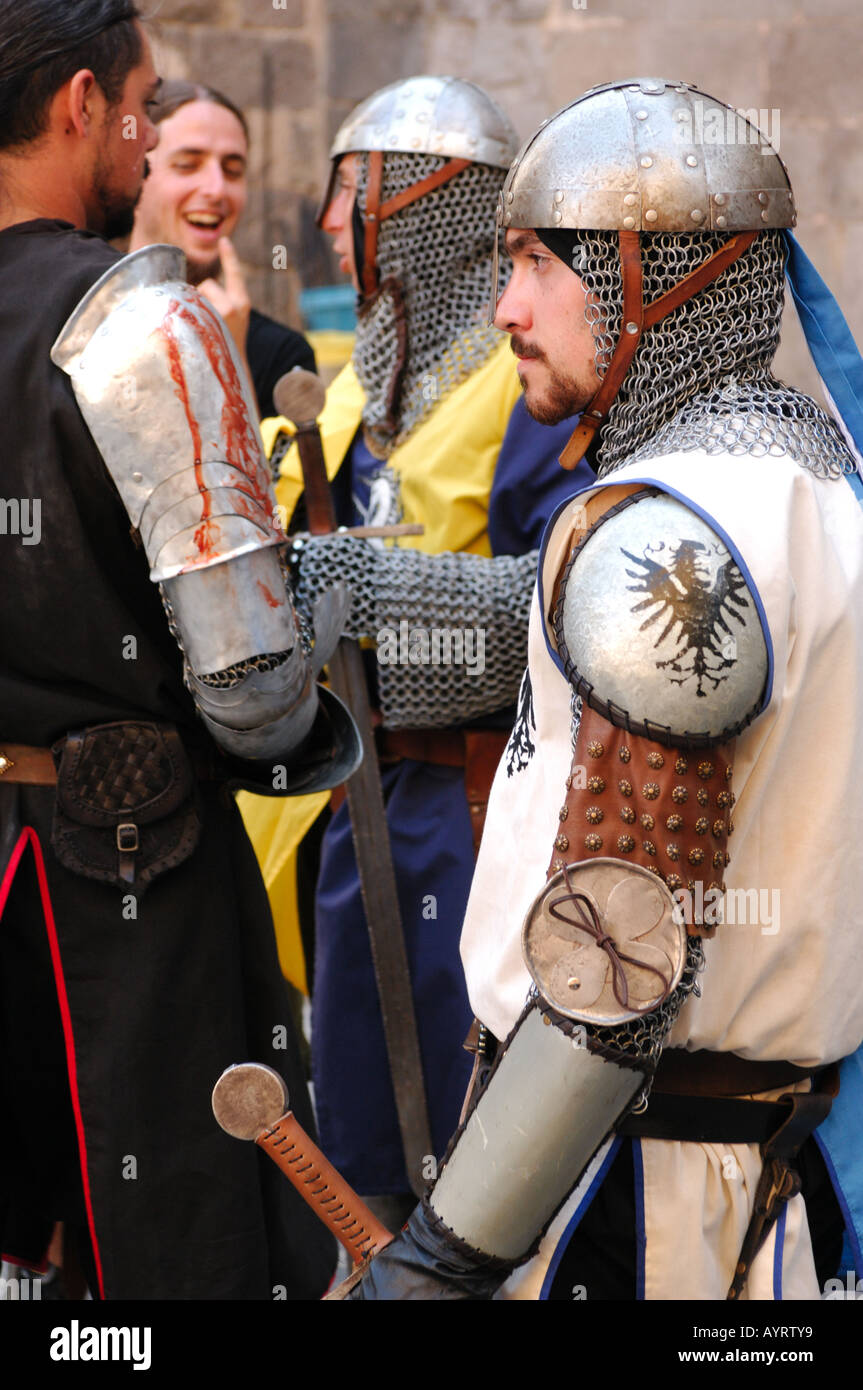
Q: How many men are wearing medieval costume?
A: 3